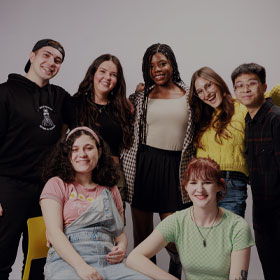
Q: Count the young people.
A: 7